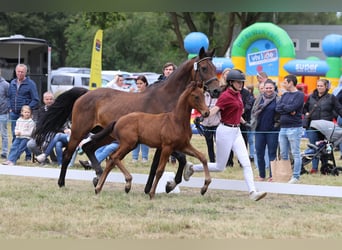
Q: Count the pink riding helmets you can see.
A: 0